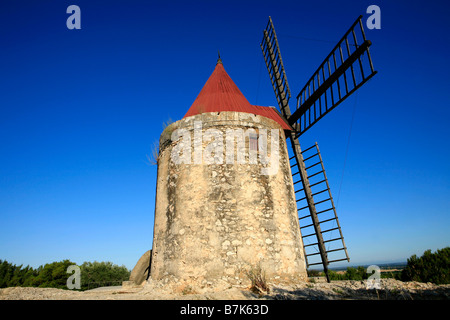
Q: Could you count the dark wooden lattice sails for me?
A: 3